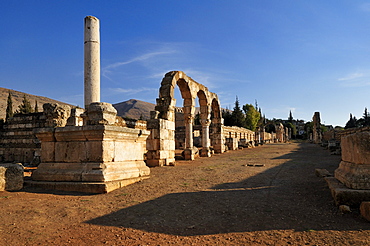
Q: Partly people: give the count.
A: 0